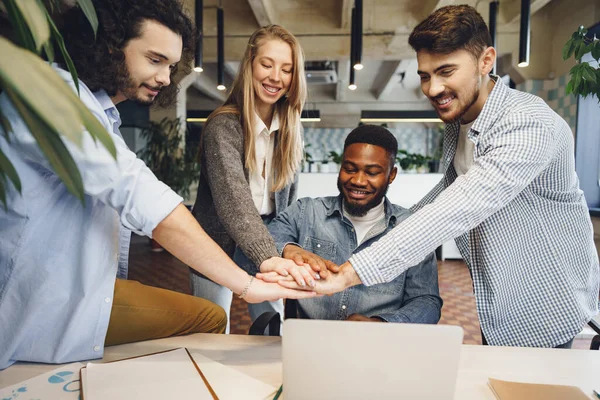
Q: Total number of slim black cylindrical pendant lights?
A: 6